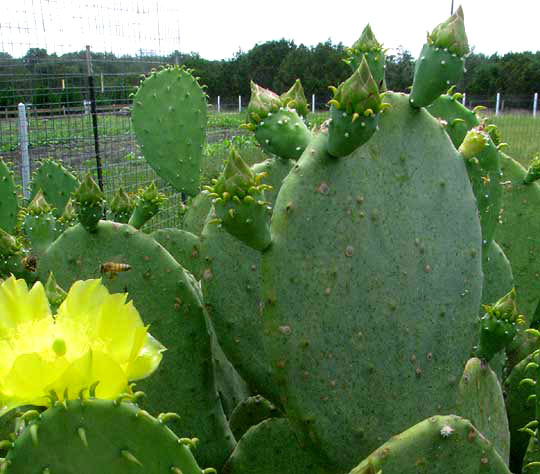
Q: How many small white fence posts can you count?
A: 6